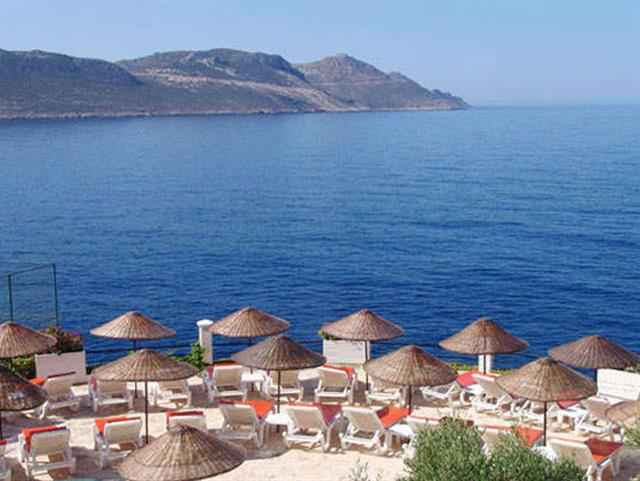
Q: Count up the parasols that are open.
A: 13